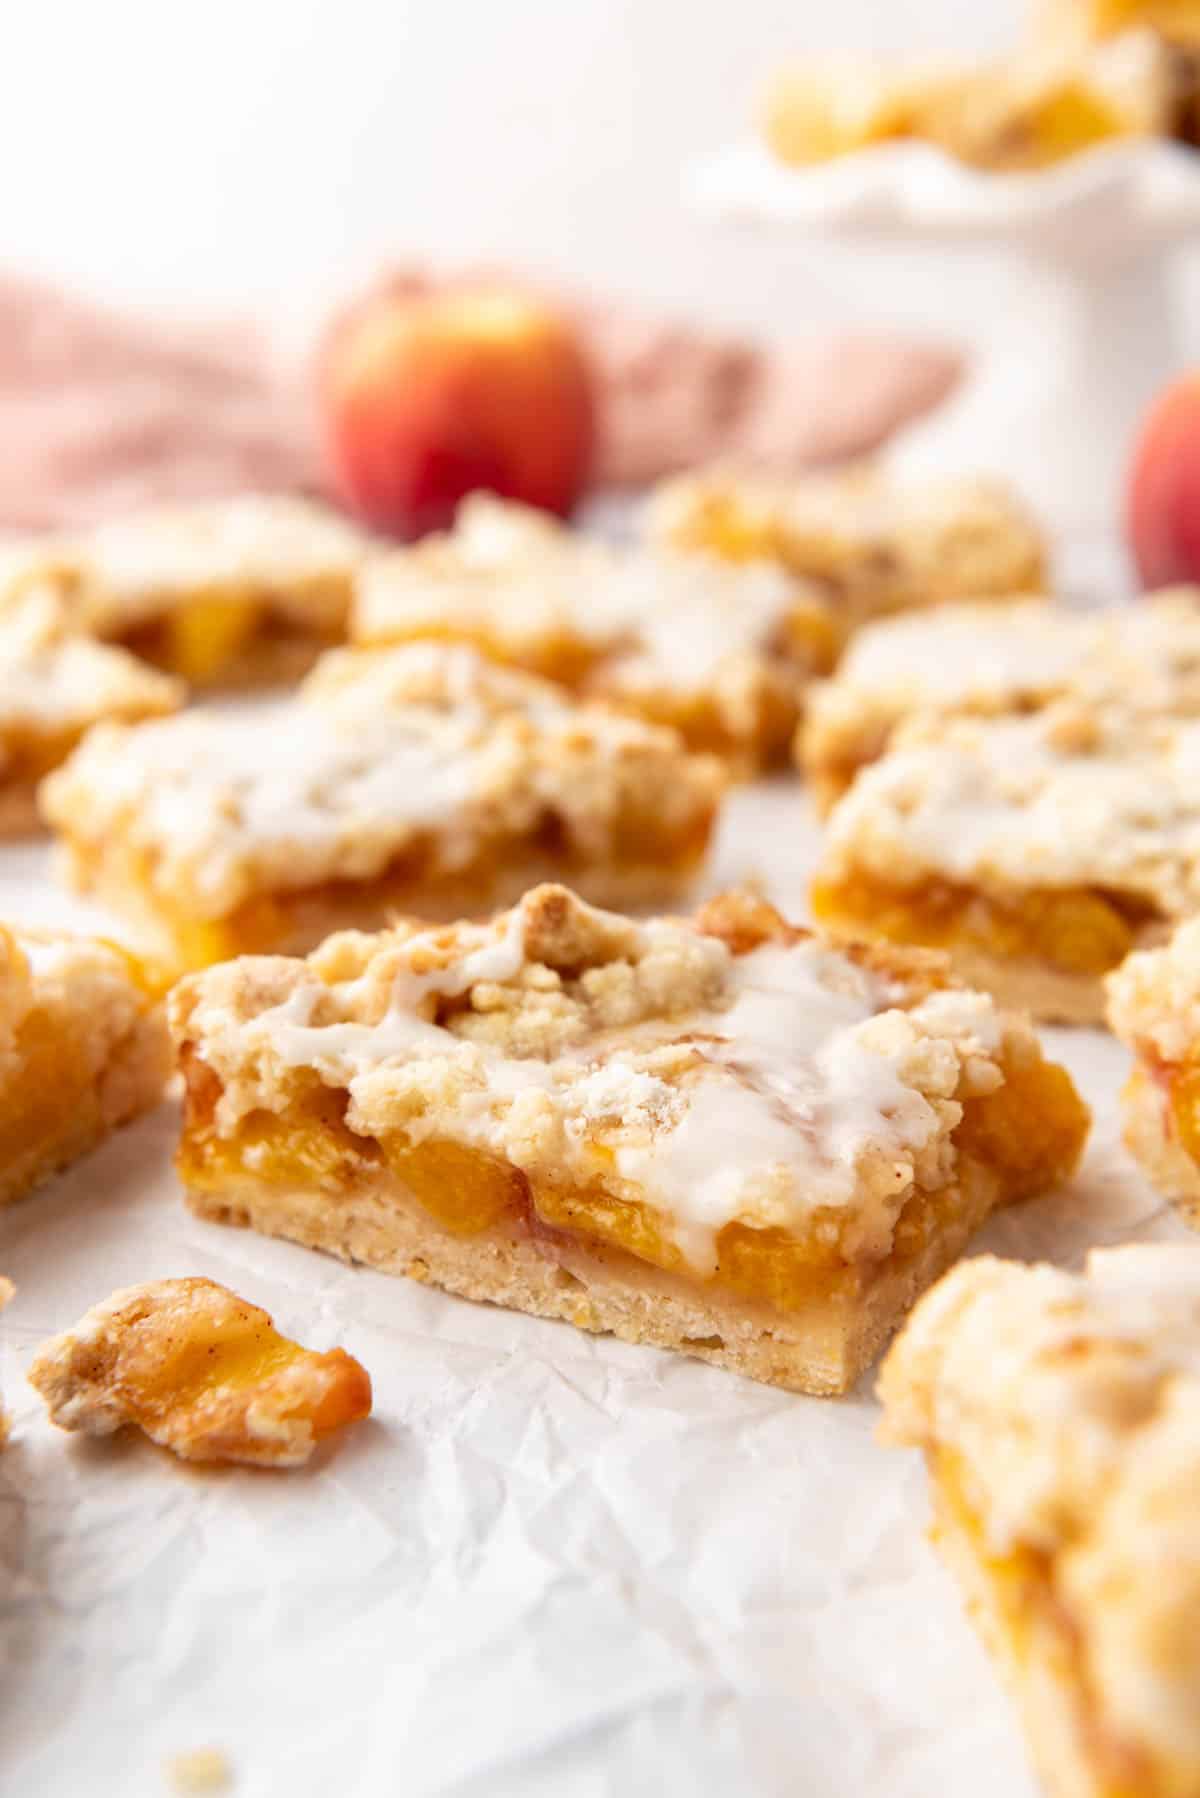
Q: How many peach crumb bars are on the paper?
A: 11